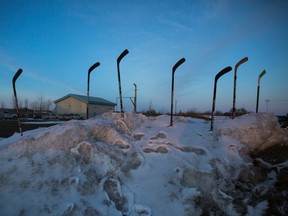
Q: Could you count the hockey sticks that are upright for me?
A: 7